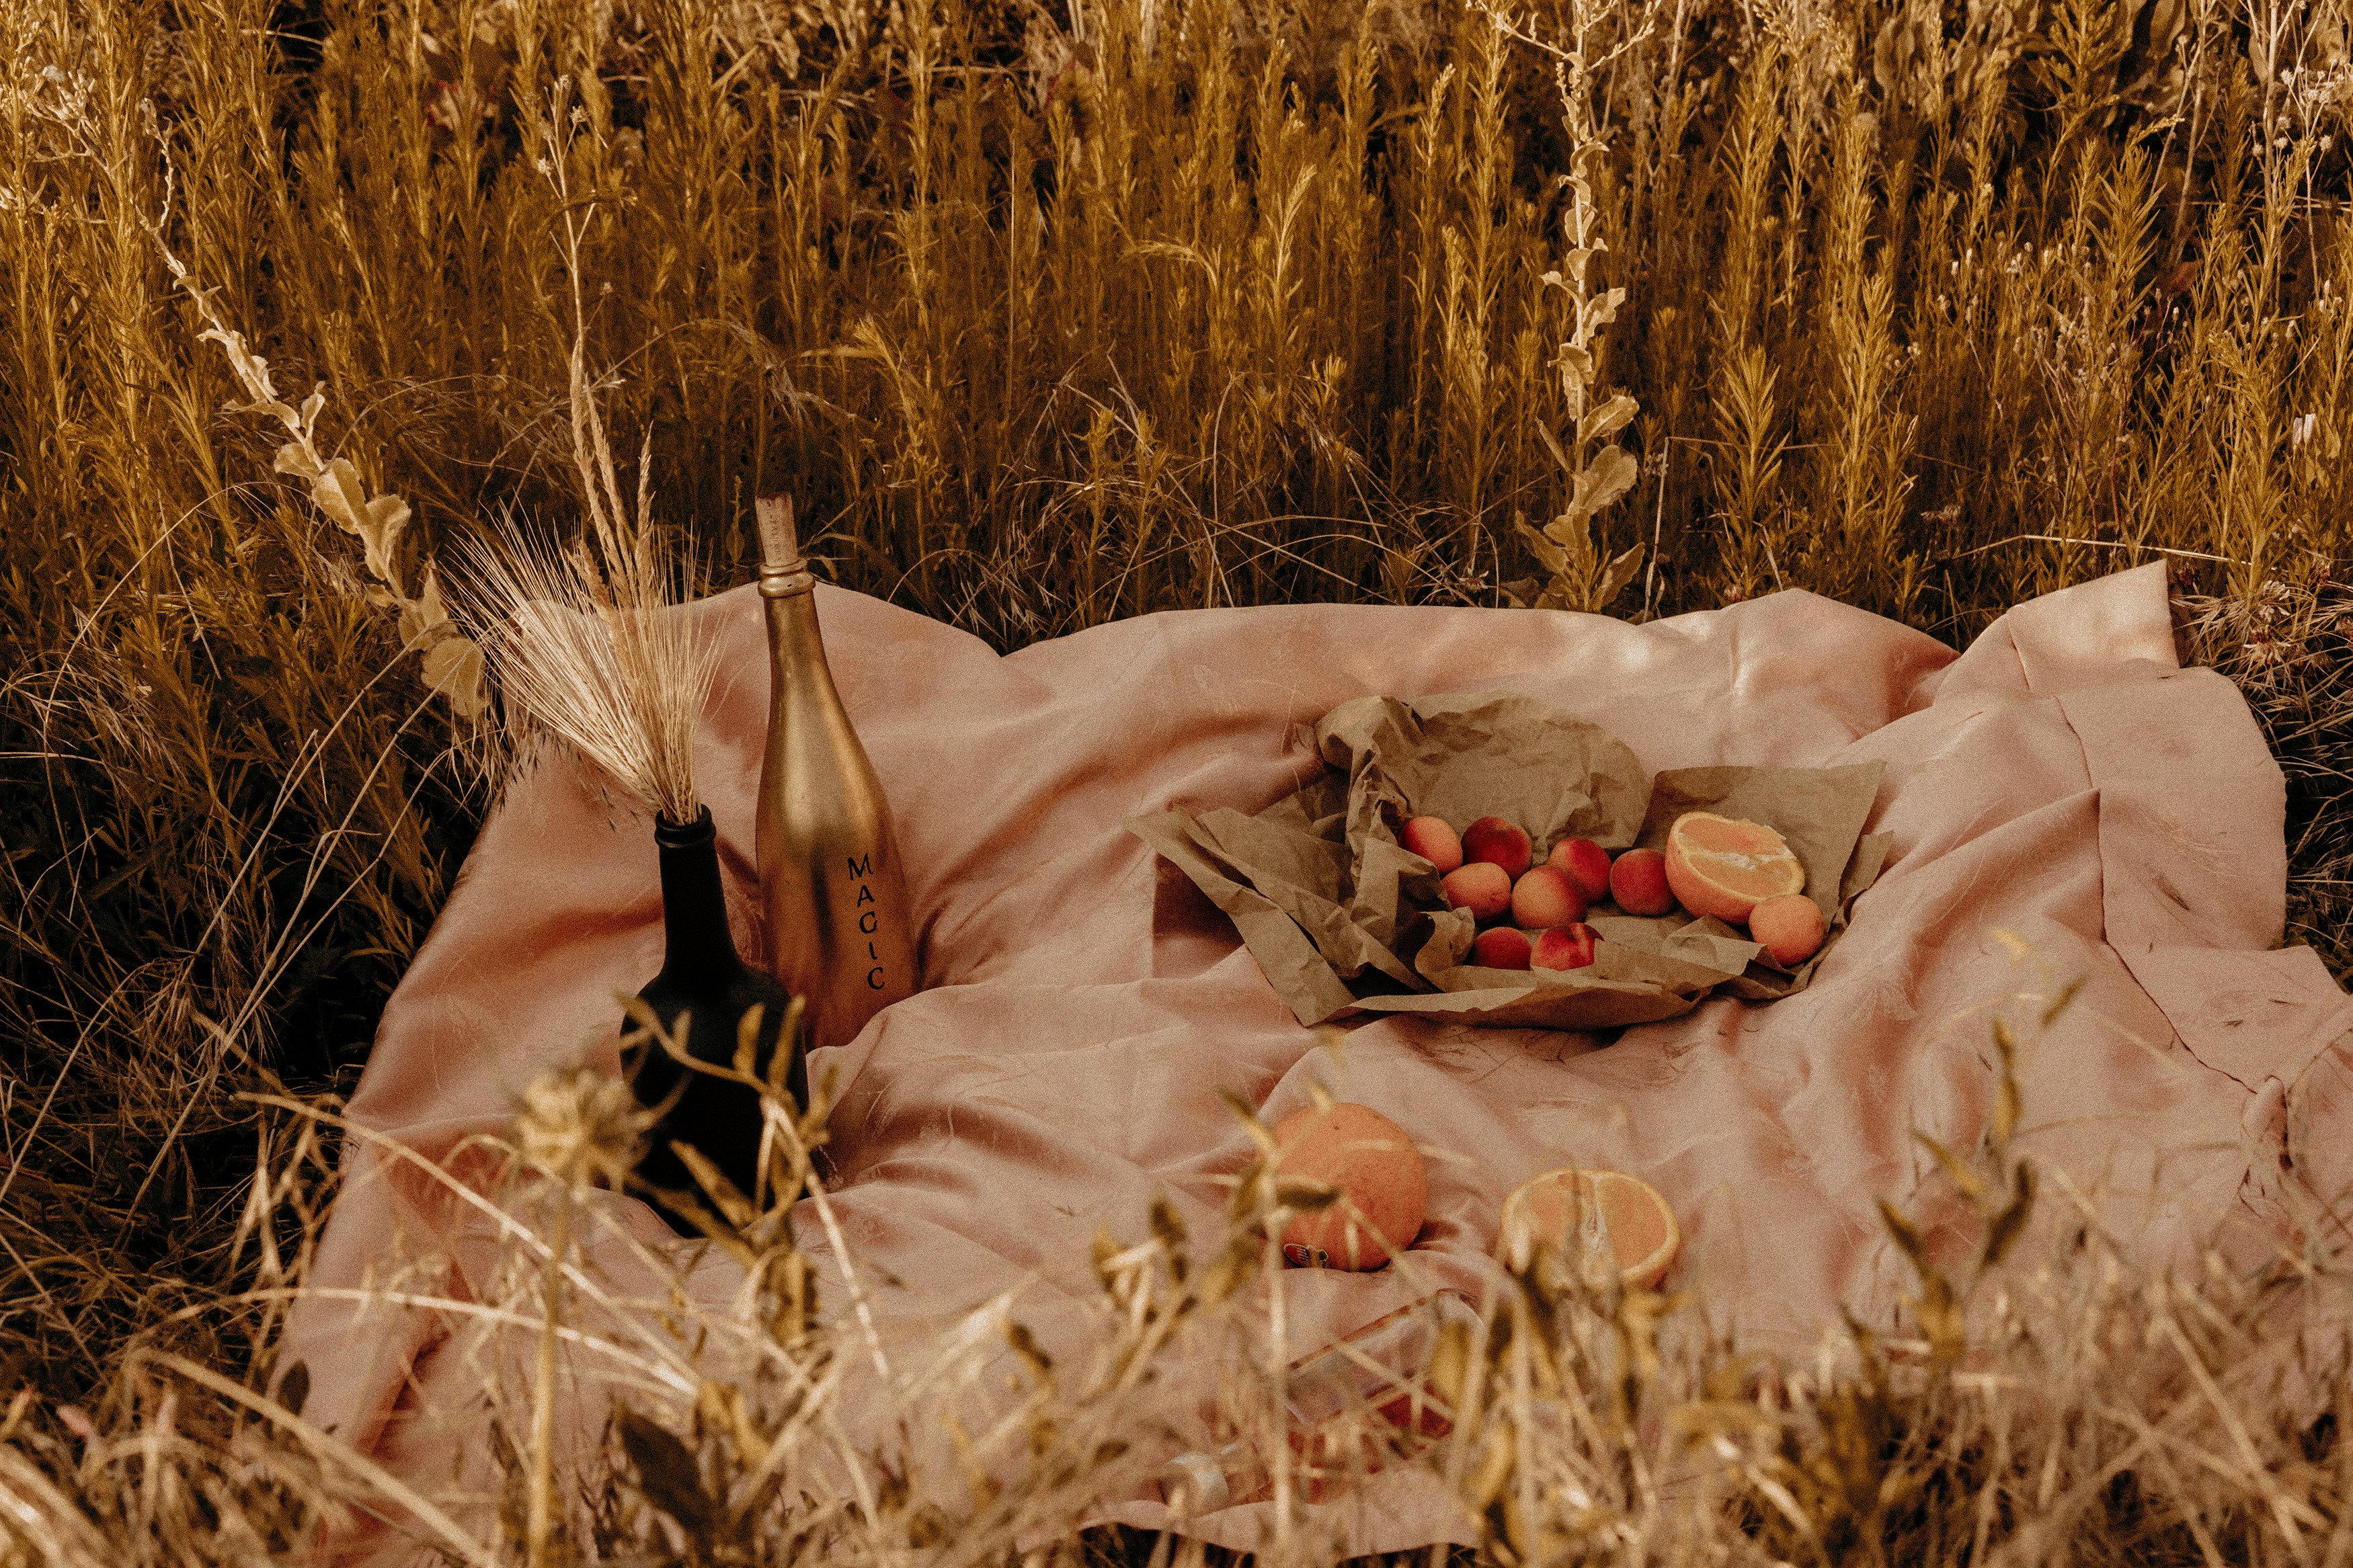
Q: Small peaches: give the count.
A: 9